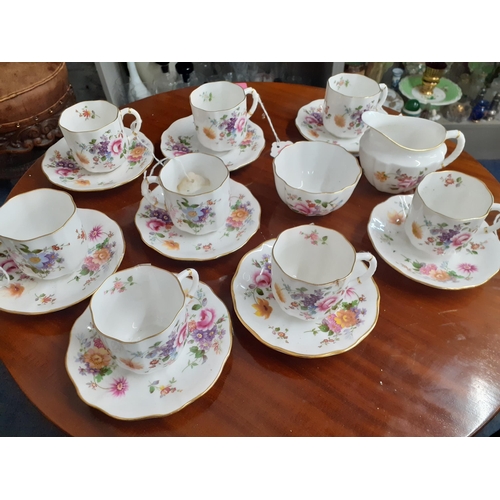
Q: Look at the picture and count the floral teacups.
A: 8